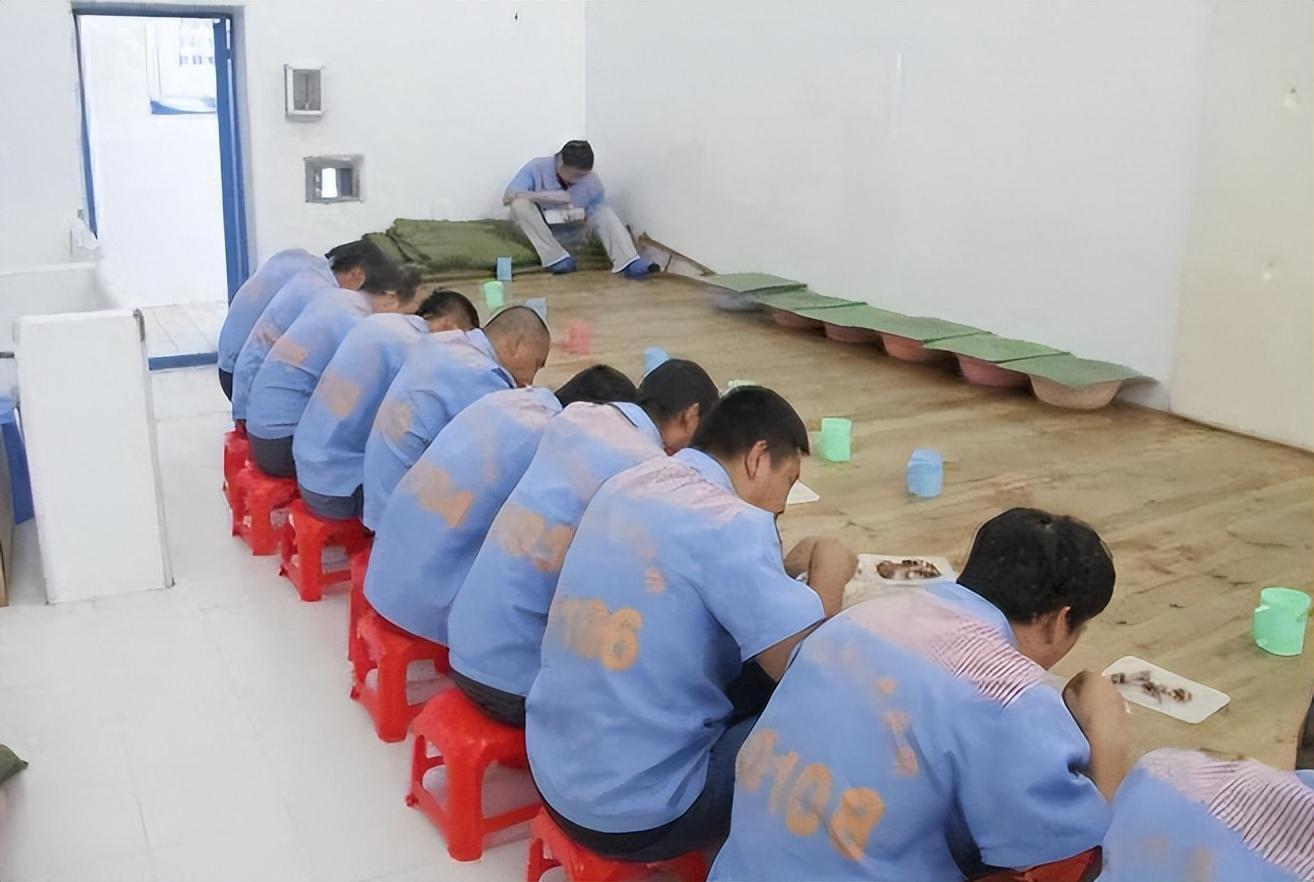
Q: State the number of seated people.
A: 11